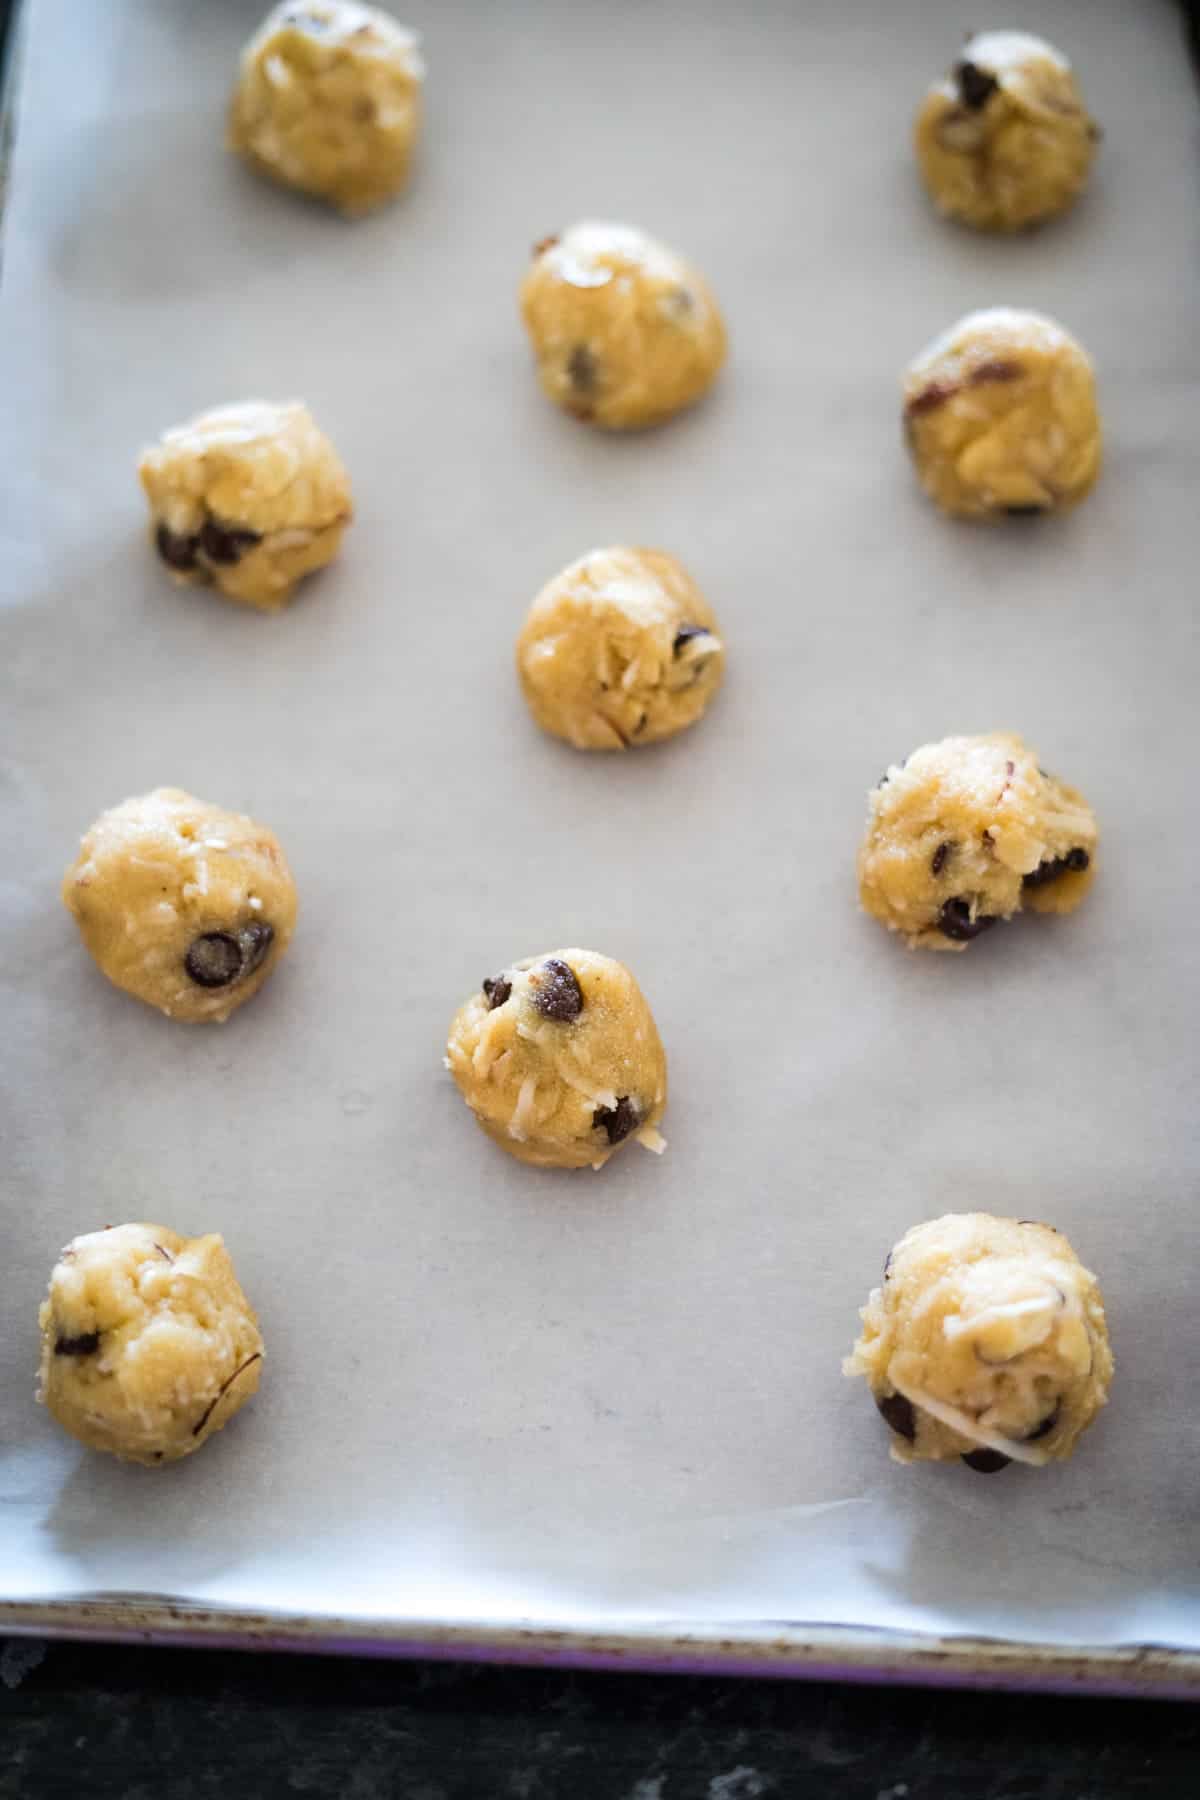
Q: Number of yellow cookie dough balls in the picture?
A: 11